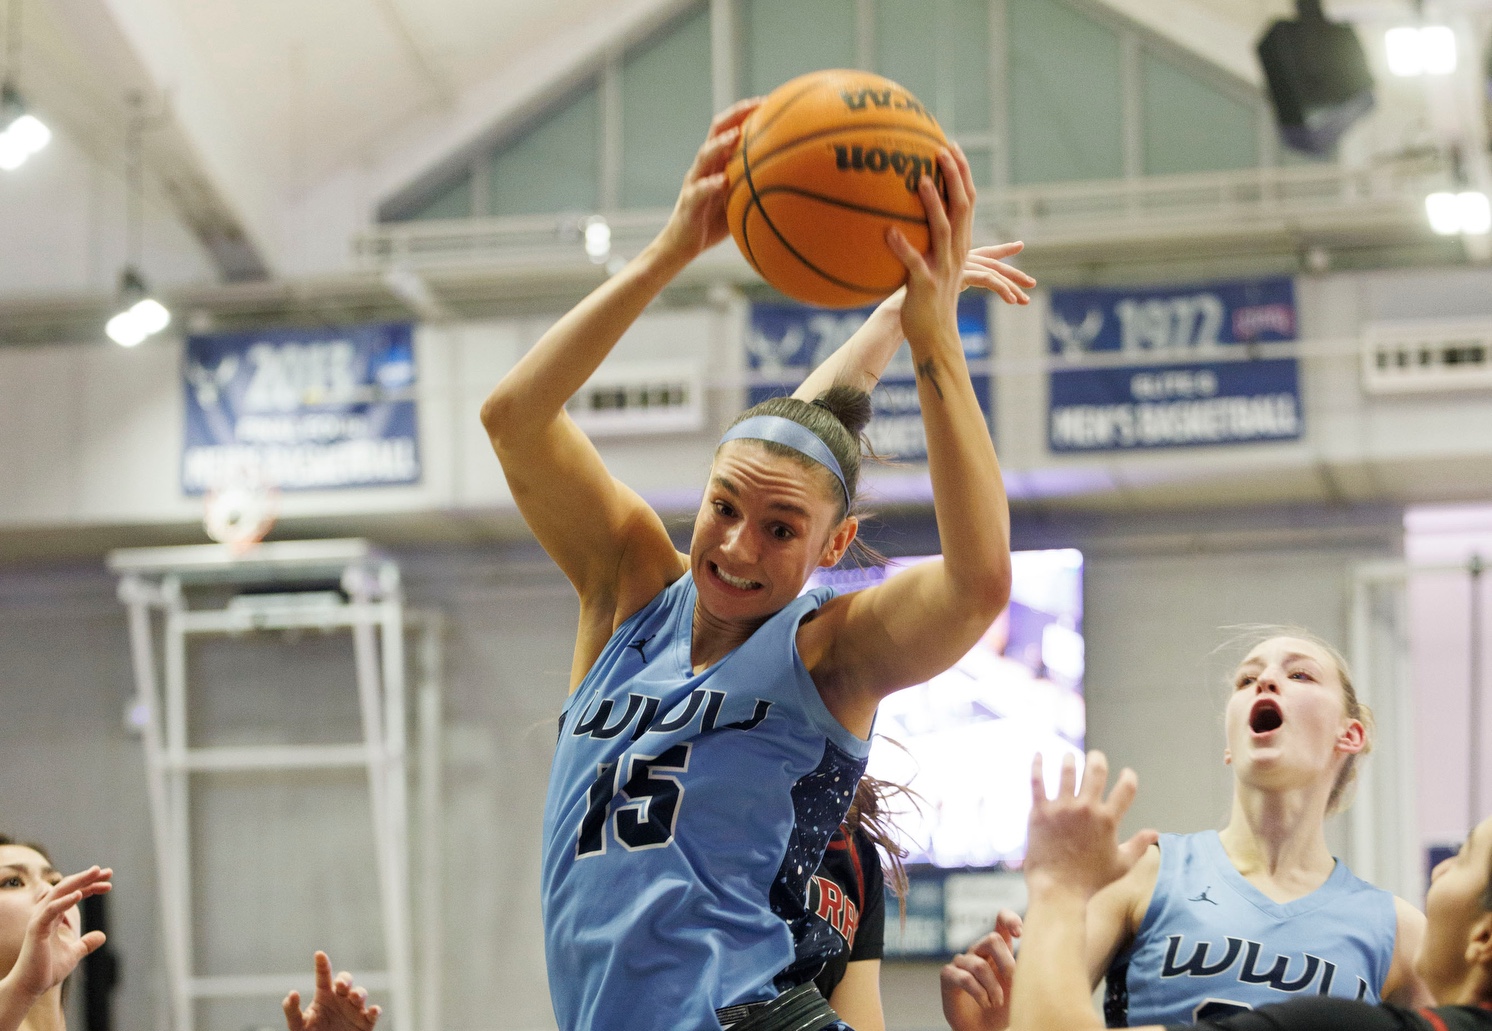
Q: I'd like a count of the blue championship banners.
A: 3